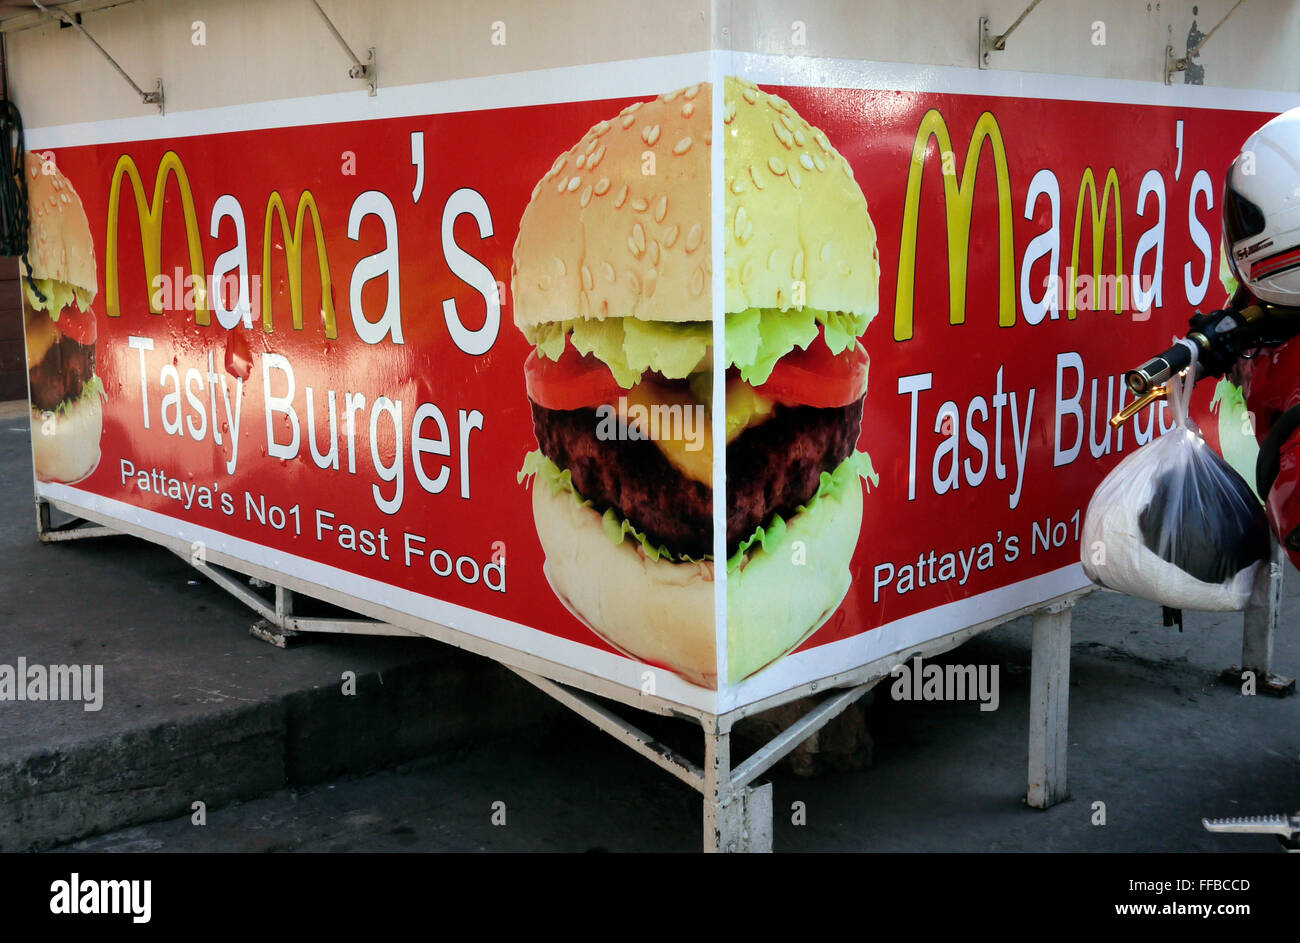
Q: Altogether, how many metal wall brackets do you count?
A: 4